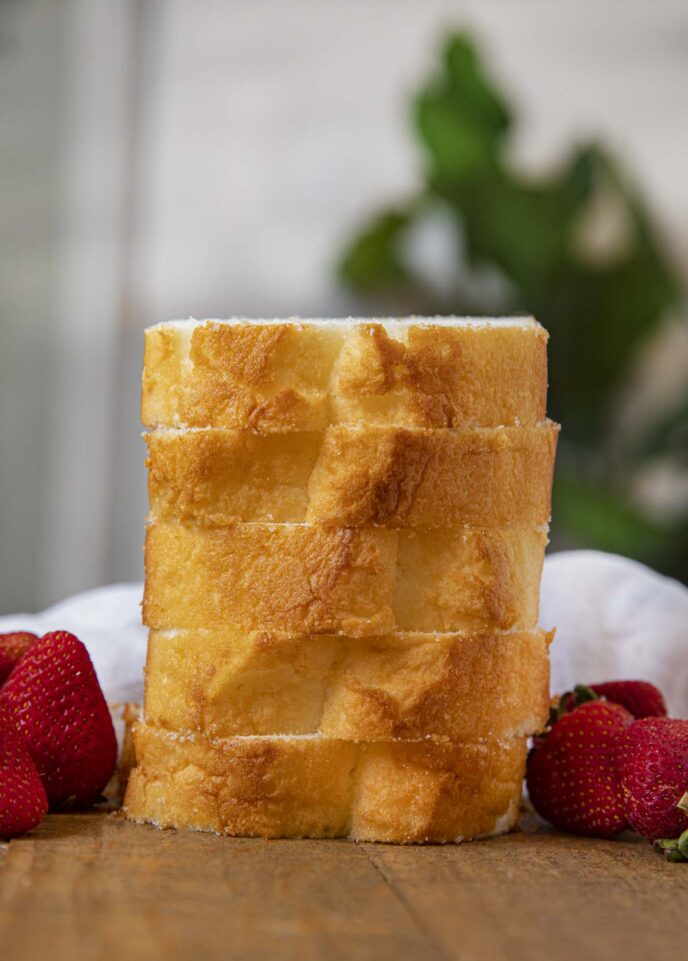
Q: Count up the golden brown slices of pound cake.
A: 5